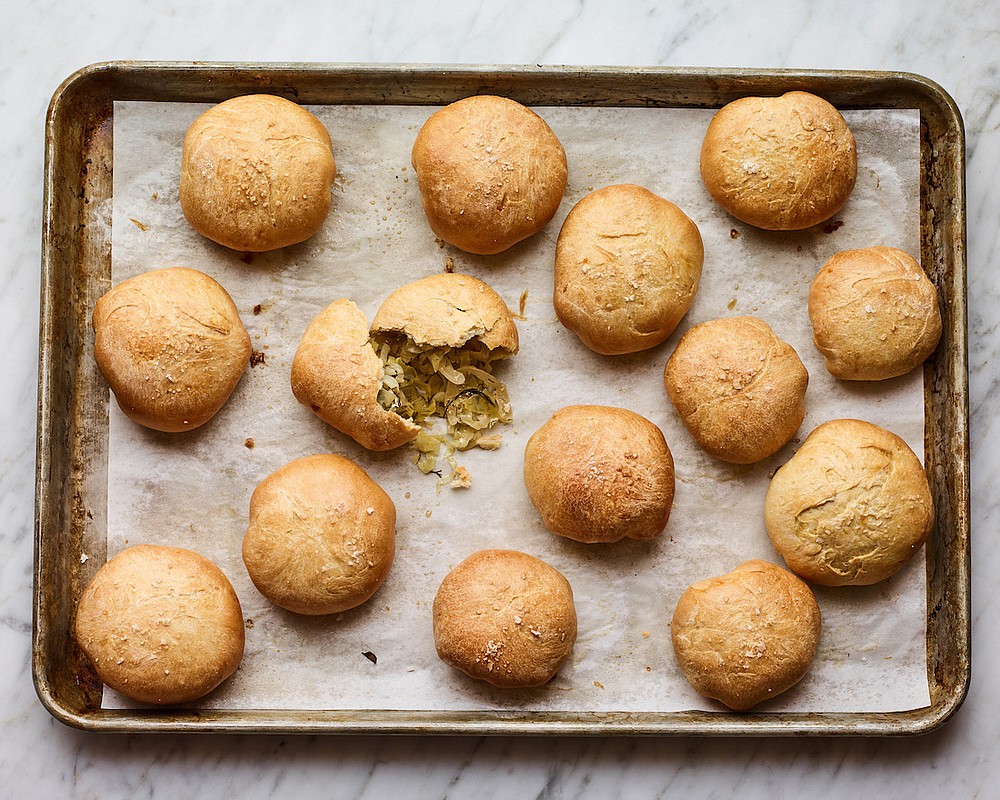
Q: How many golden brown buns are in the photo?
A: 14